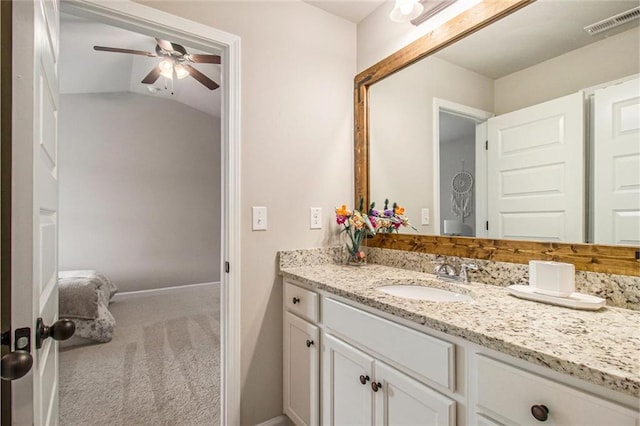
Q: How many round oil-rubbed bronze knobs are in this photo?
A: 7